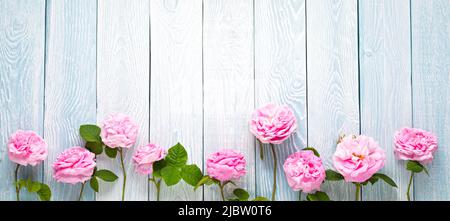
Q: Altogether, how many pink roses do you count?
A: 9